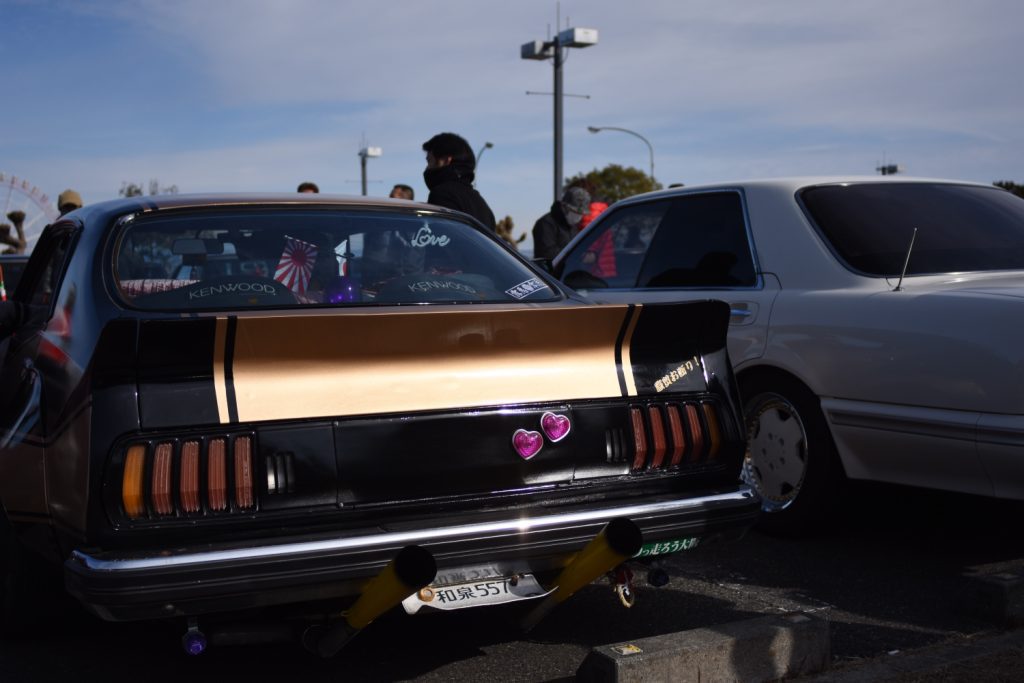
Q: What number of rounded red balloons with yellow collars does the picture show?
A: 0